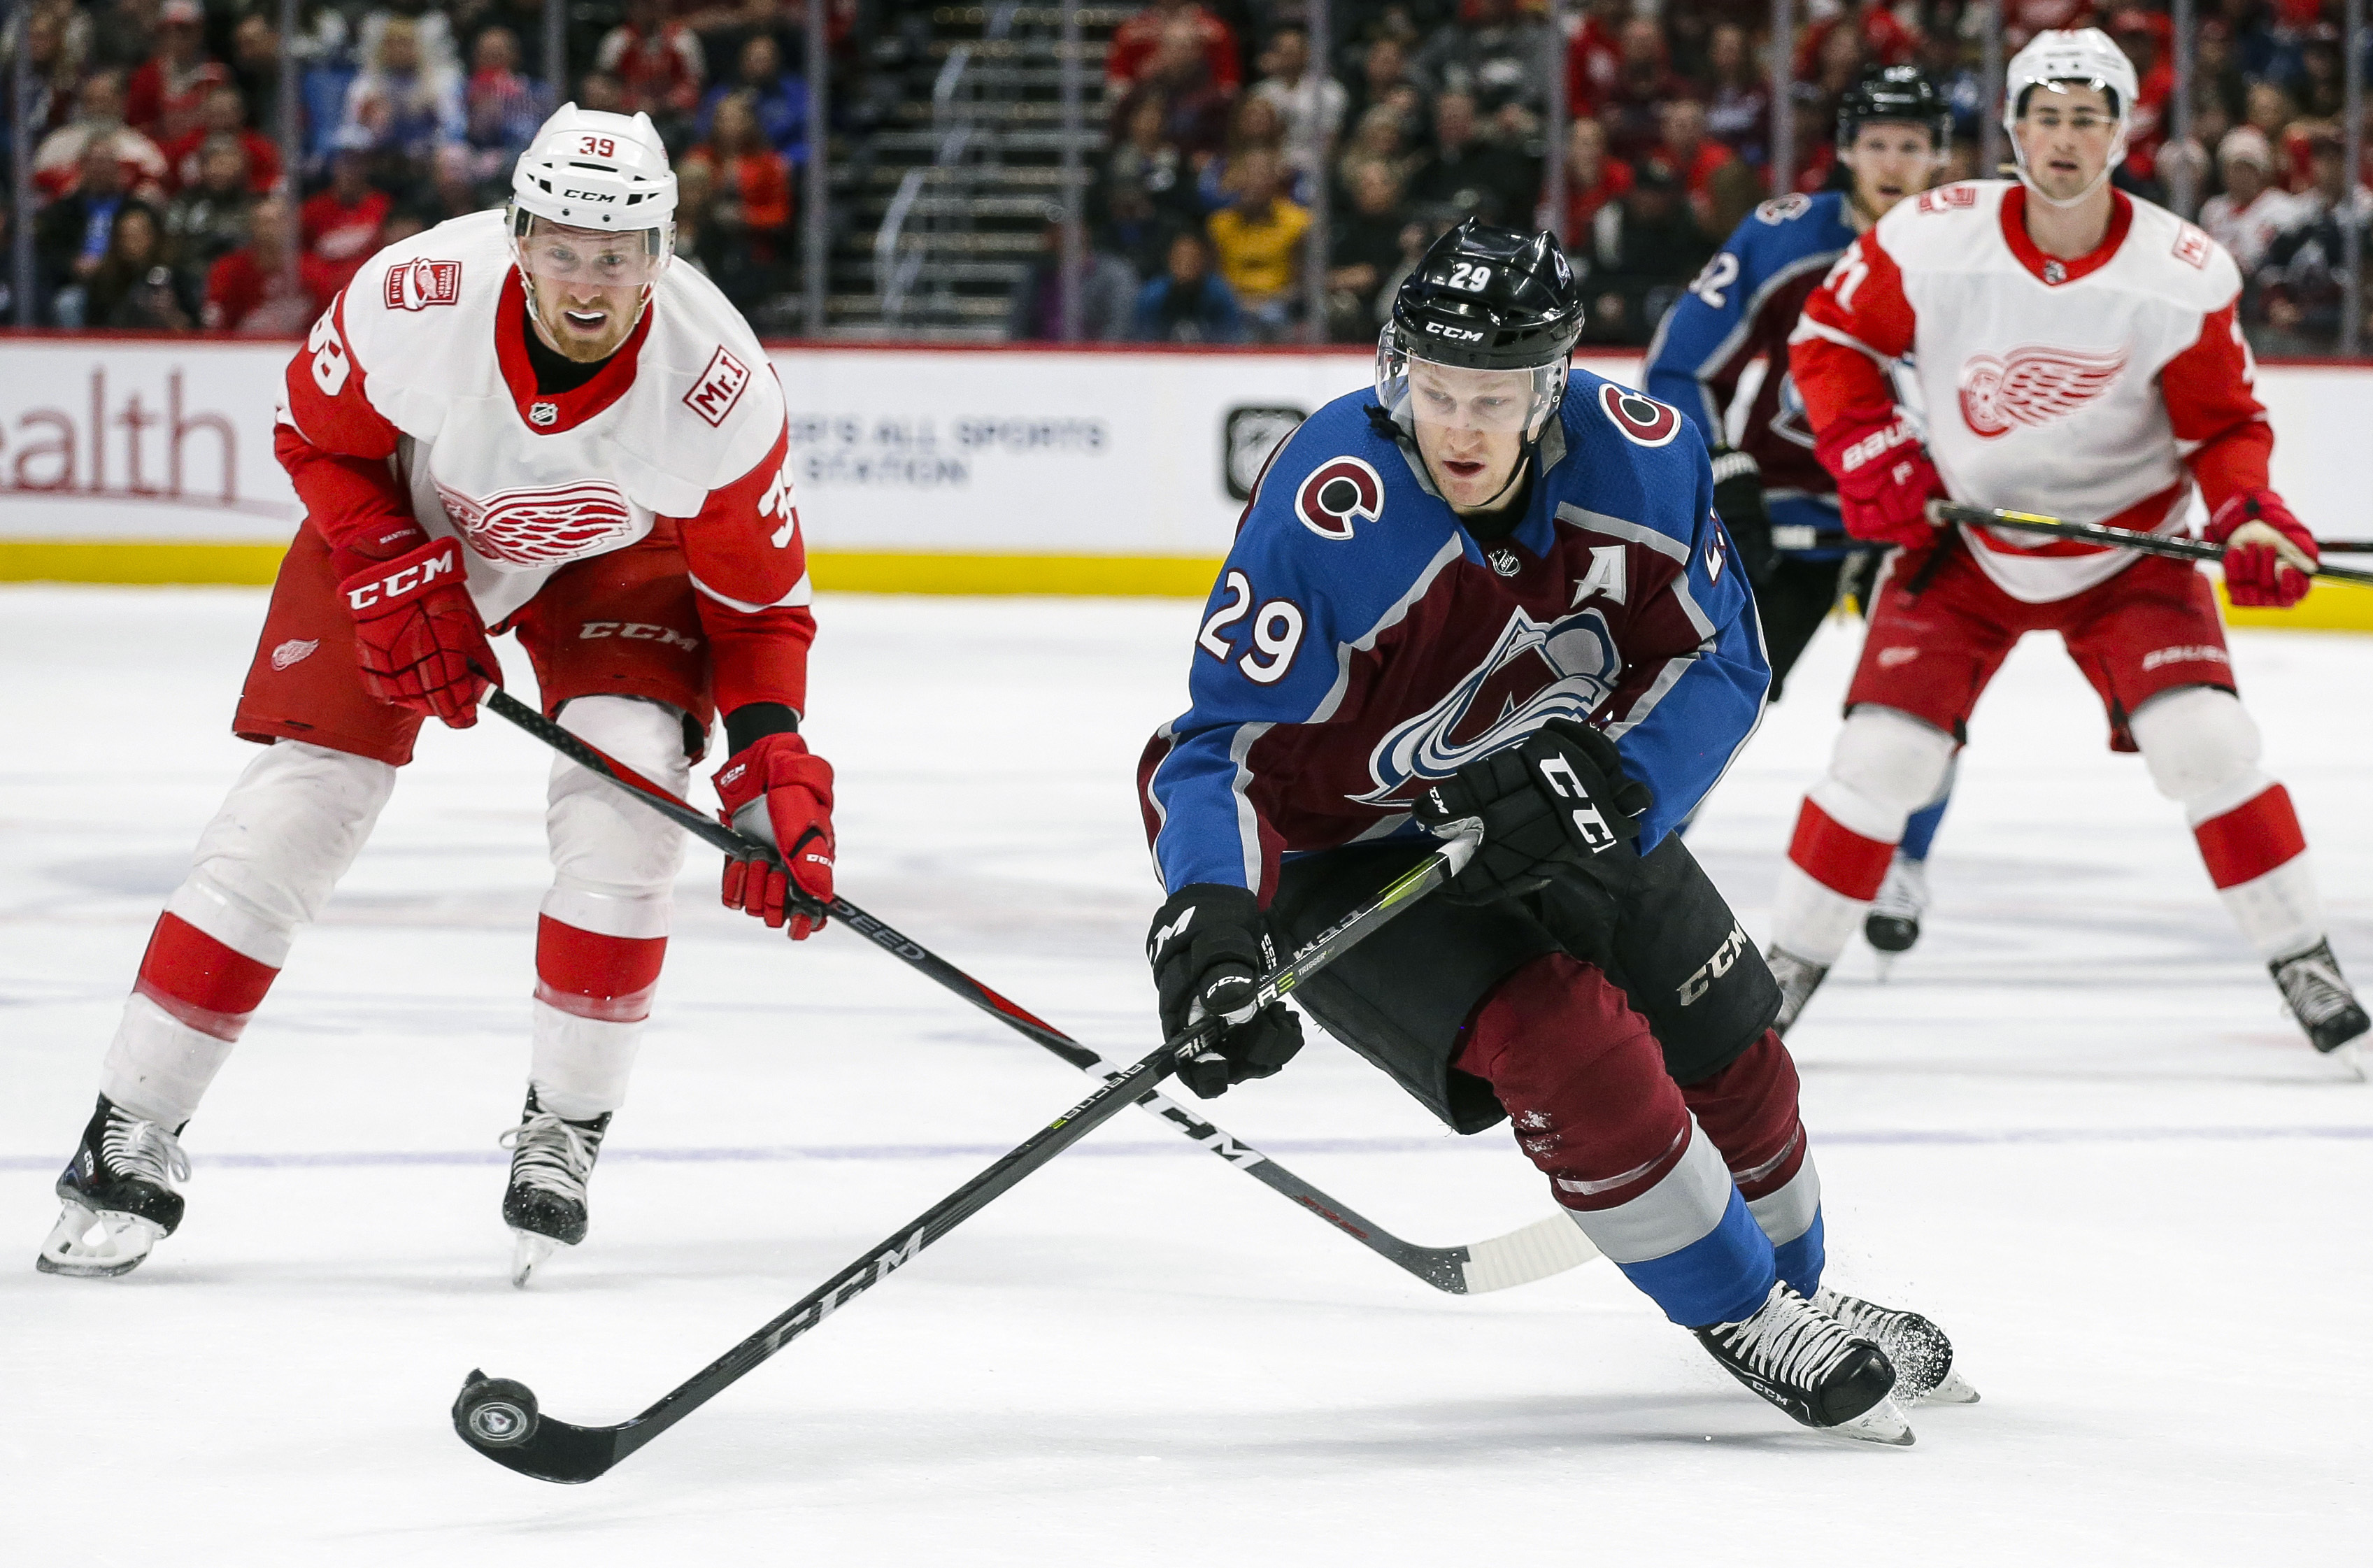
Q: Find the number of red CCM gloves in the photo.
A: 2